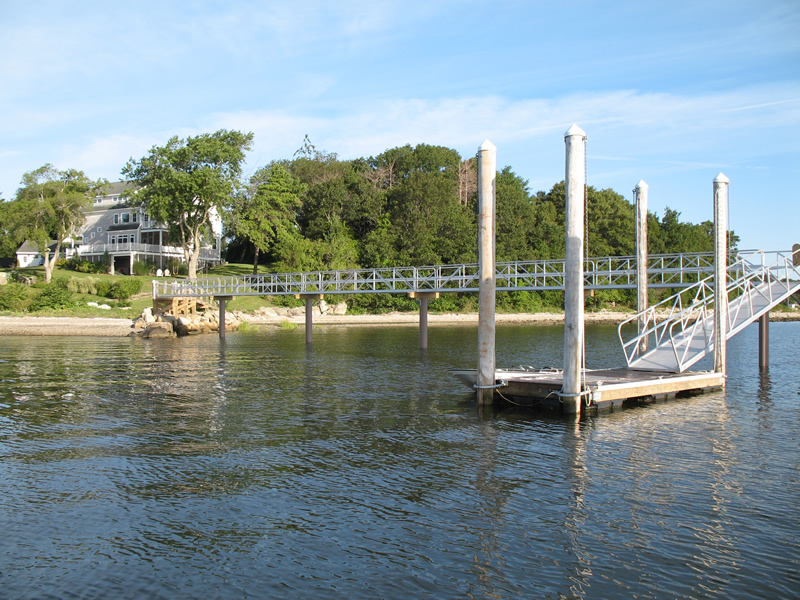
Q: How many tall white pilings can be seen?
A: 4